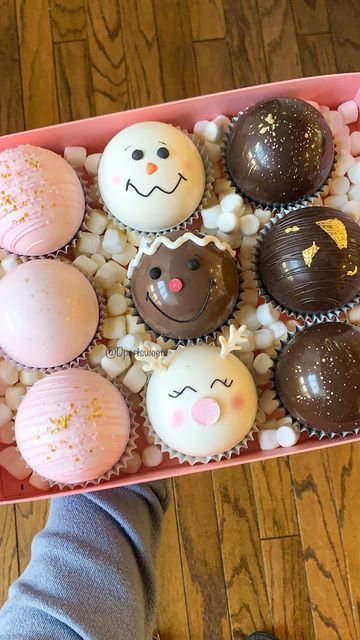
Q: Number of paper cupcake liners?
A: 9